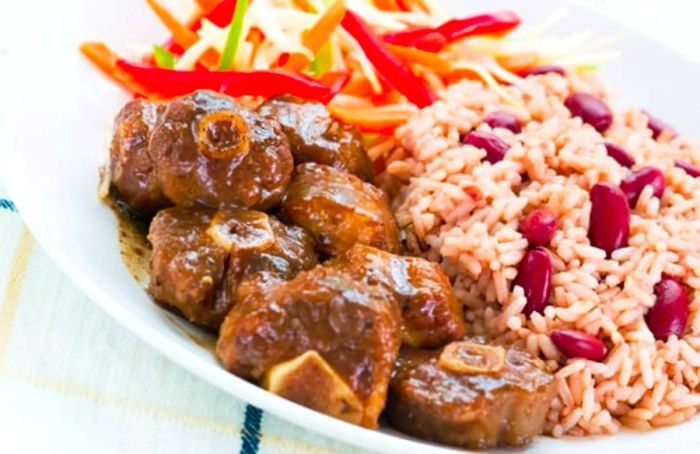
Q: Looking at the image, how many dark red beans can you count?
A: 13